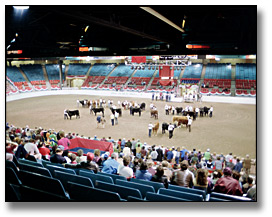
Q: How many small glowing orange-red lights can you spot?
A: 3